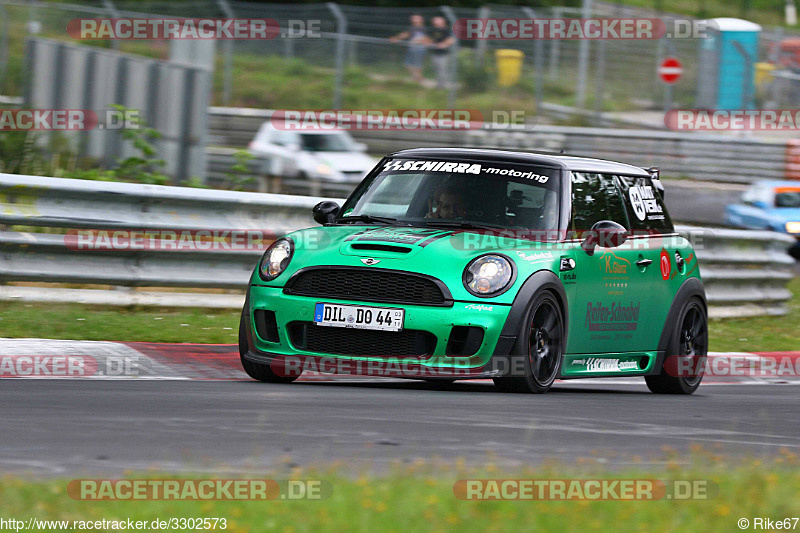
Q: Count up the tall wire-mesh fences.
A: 1